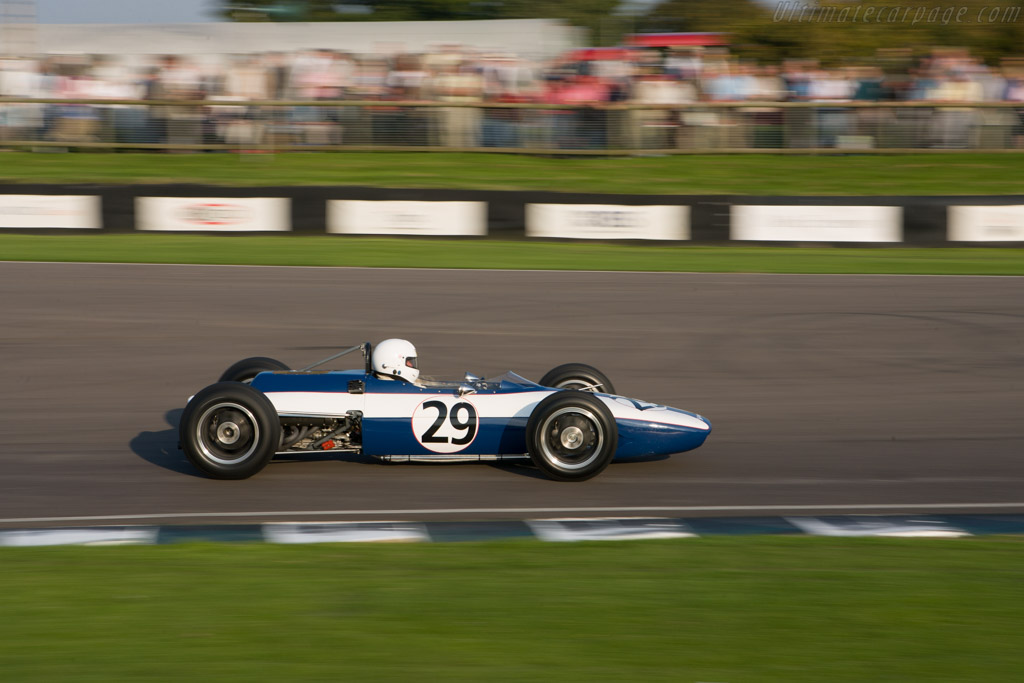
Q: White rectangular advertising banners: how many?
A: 6